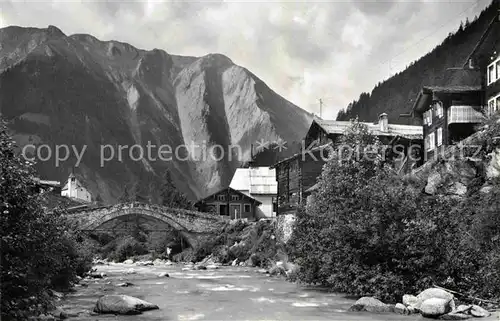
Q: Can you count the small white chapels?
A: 1